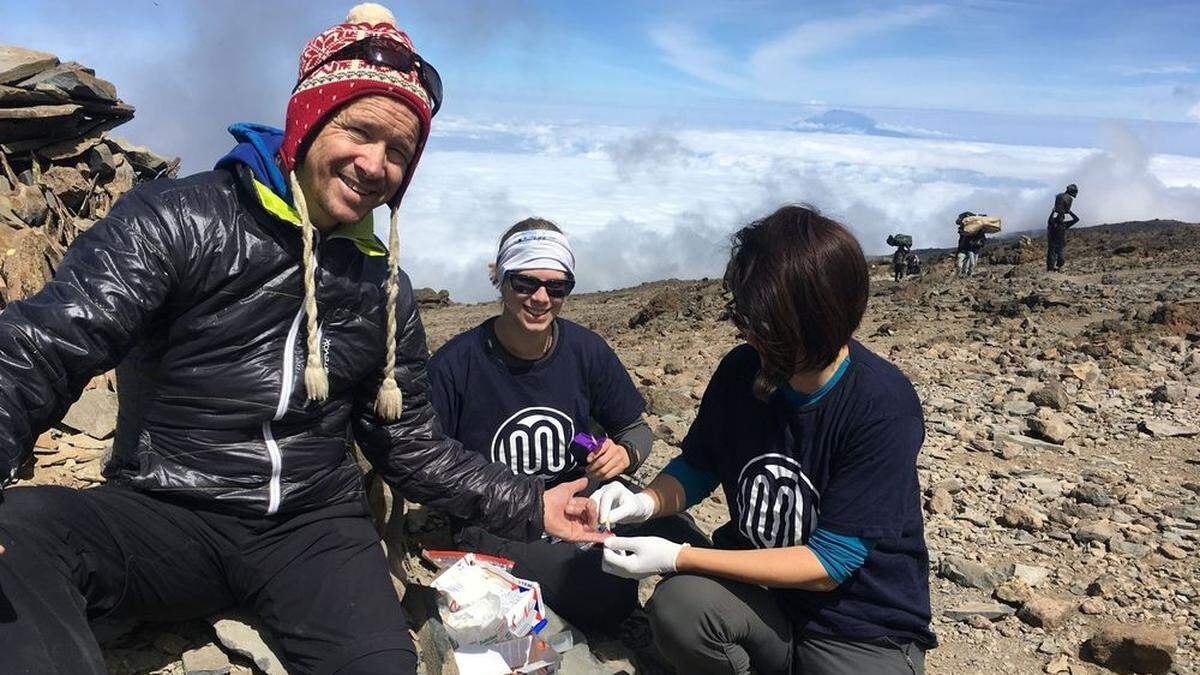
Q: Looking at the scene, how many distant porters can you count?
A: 3